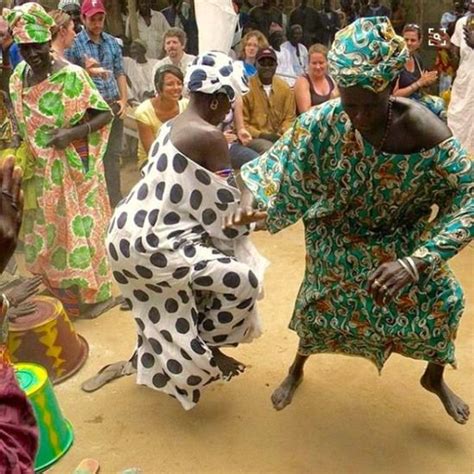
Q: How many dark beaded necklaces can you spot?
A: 1